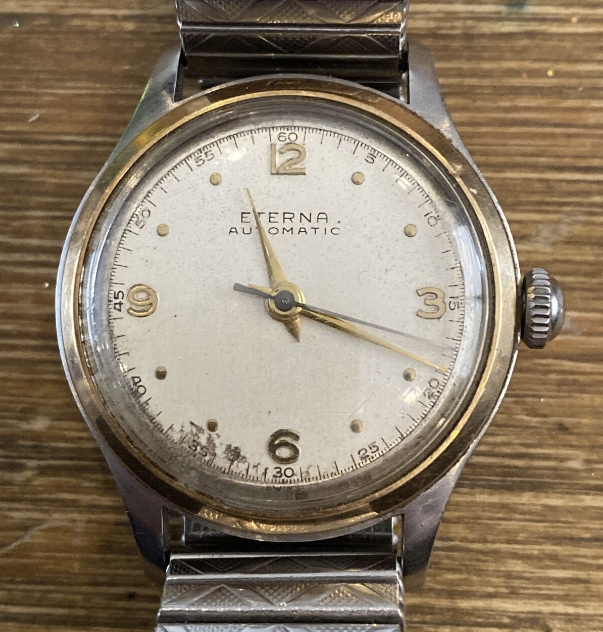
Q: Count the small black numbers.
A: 12